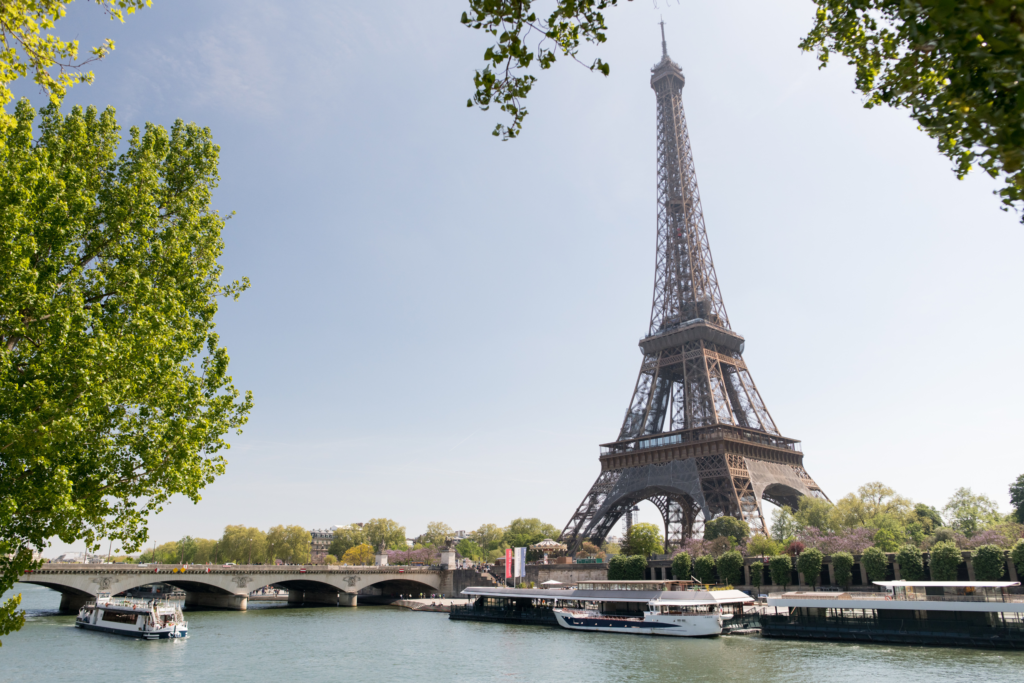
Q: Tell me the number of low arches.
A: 4